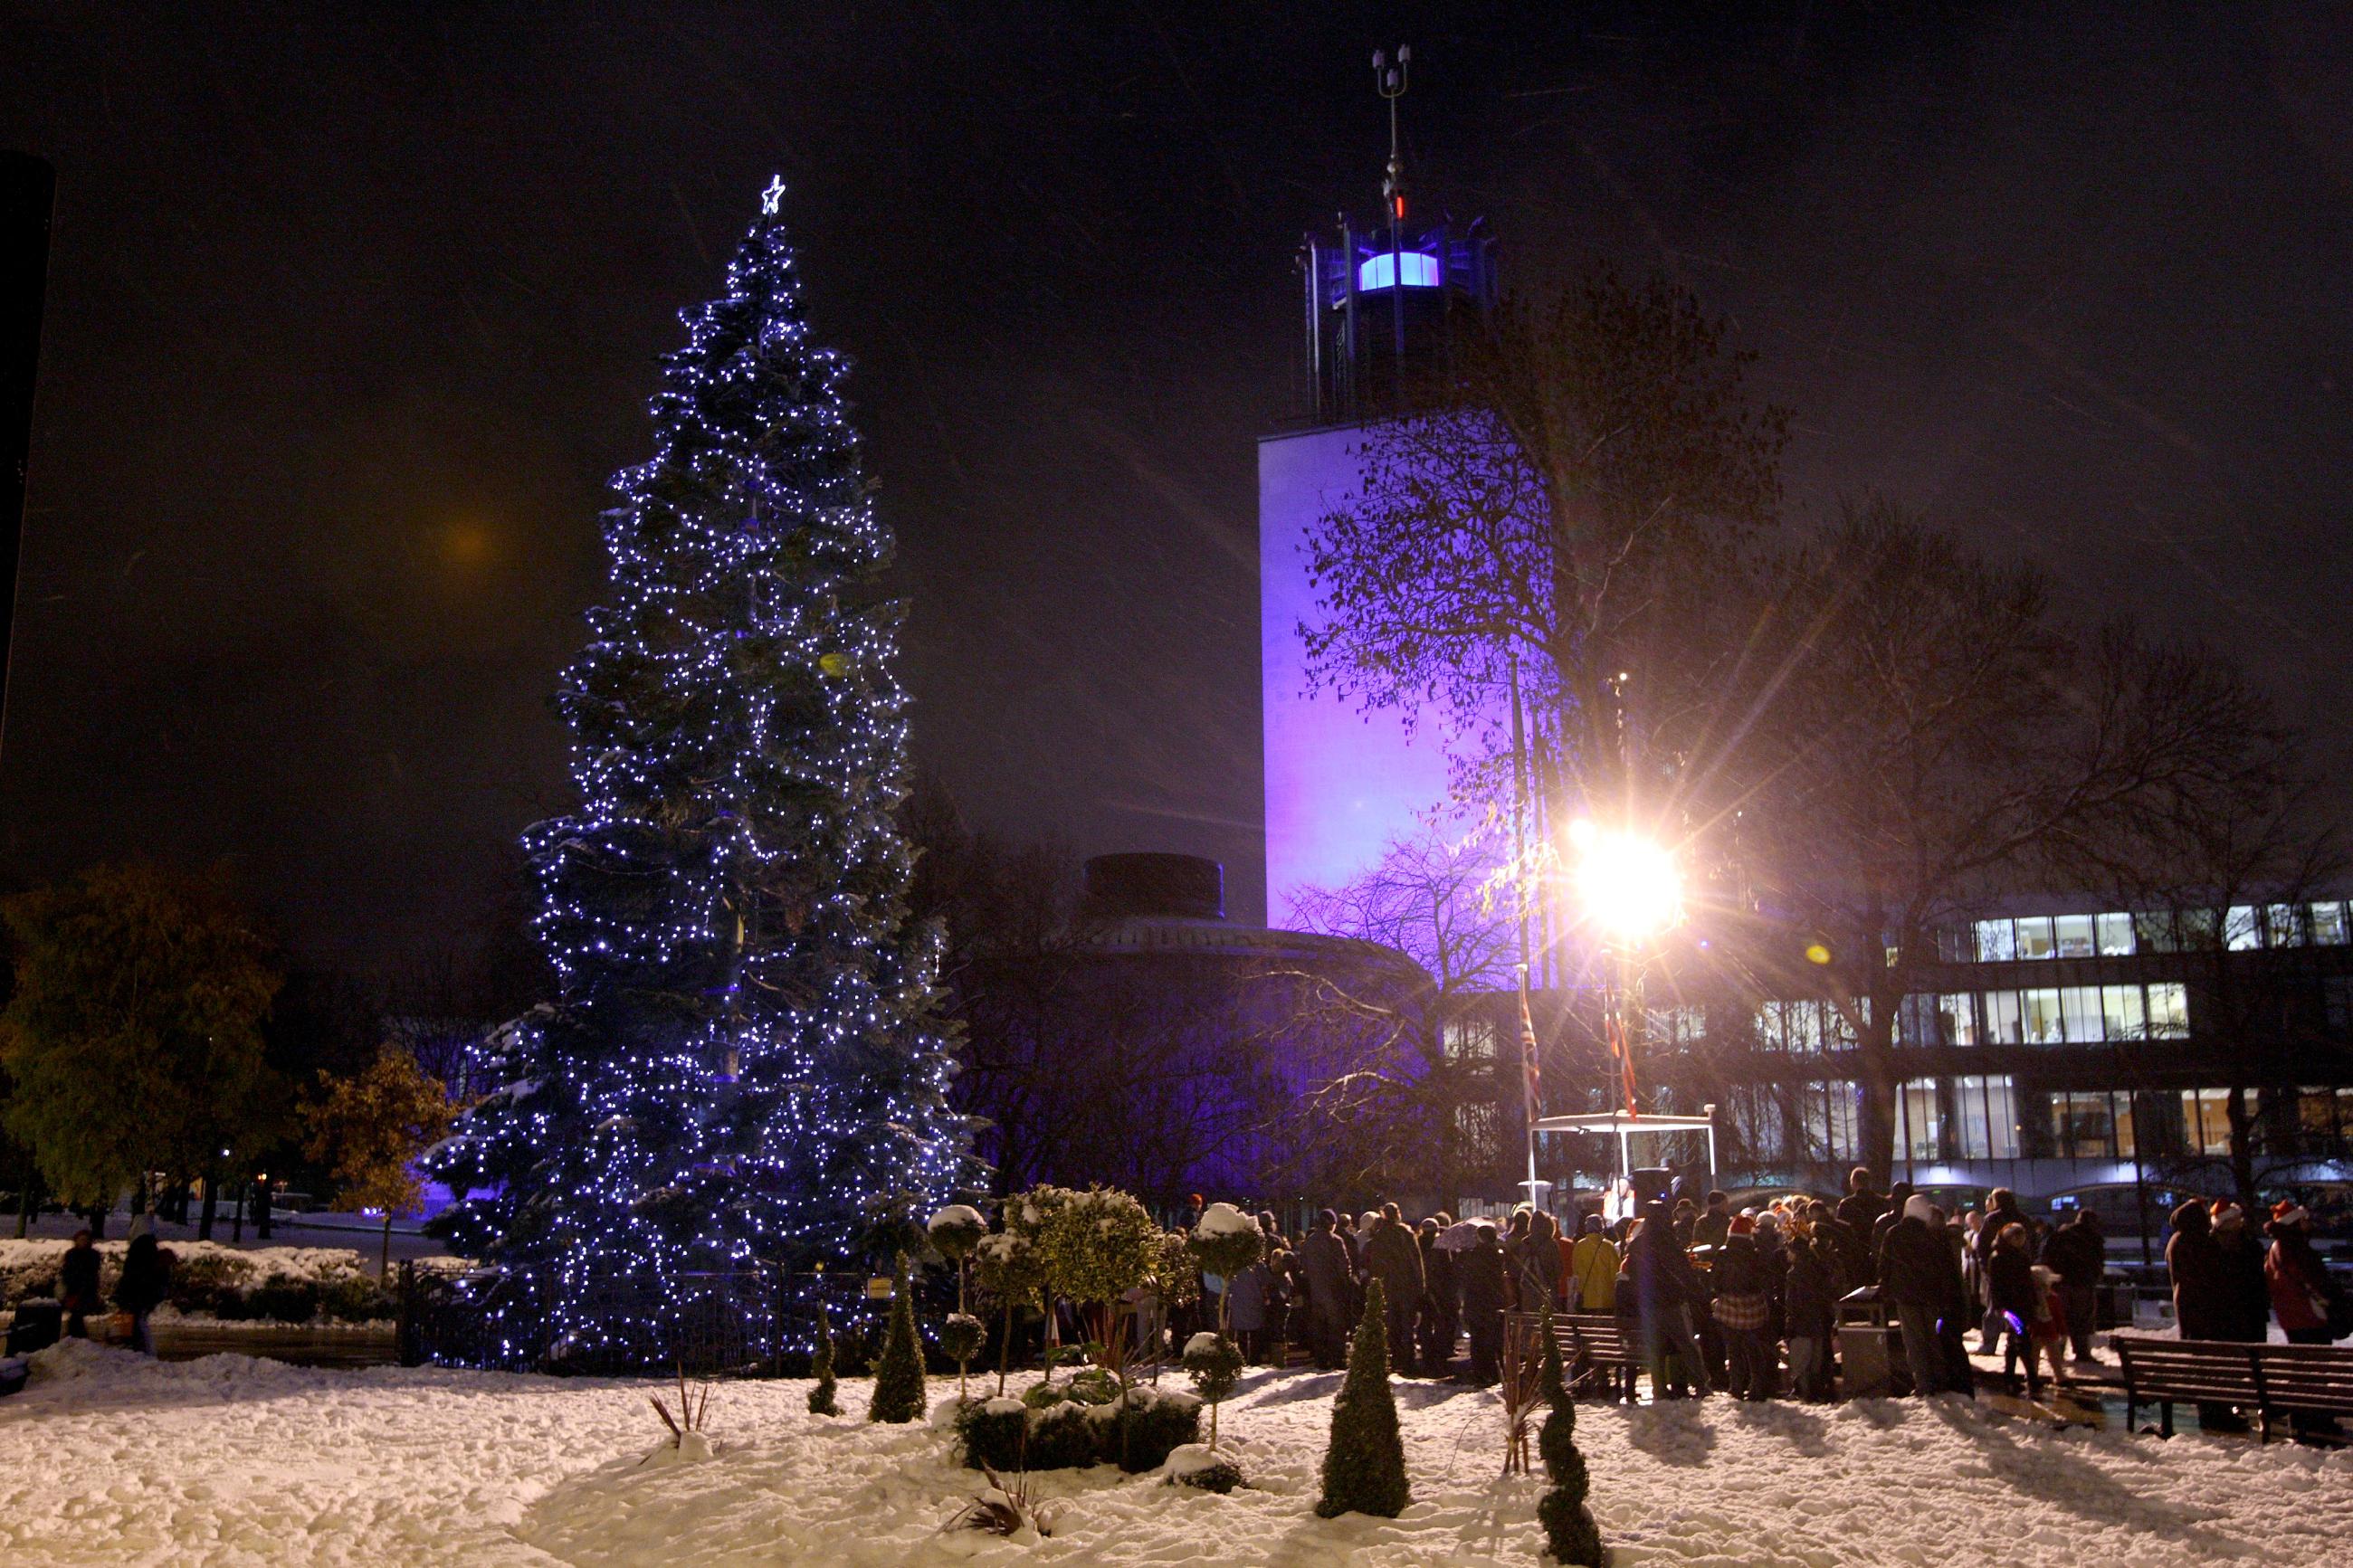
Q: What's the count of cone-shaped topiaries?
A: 2